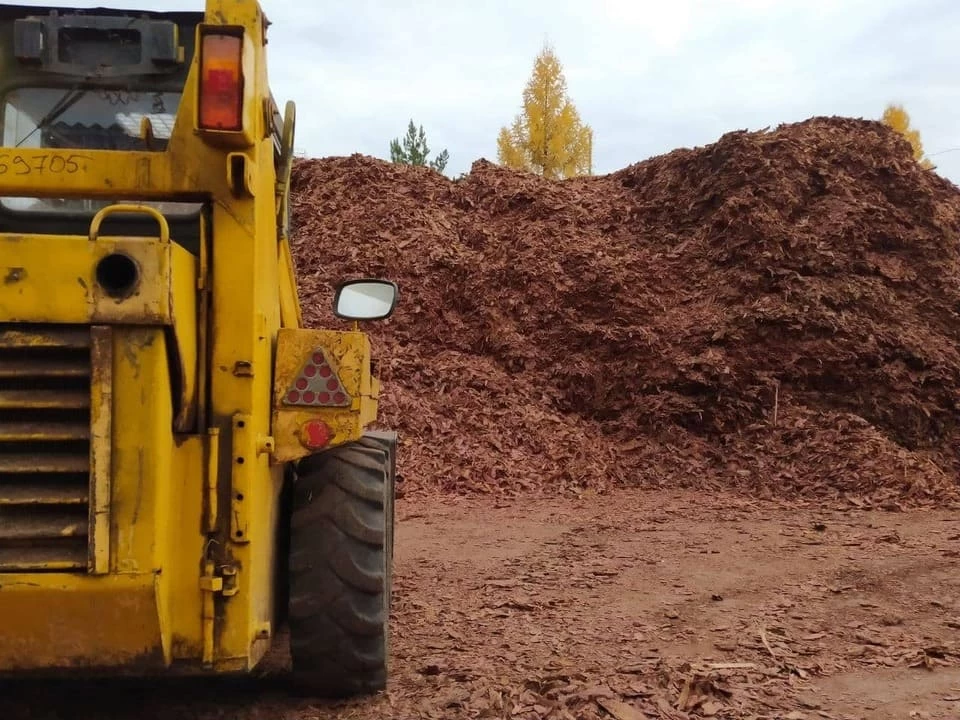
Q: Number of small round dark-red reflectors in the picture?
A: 9